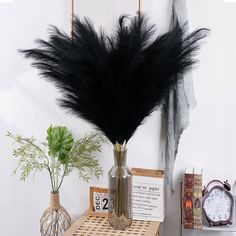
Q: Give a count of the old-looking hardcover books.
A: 2